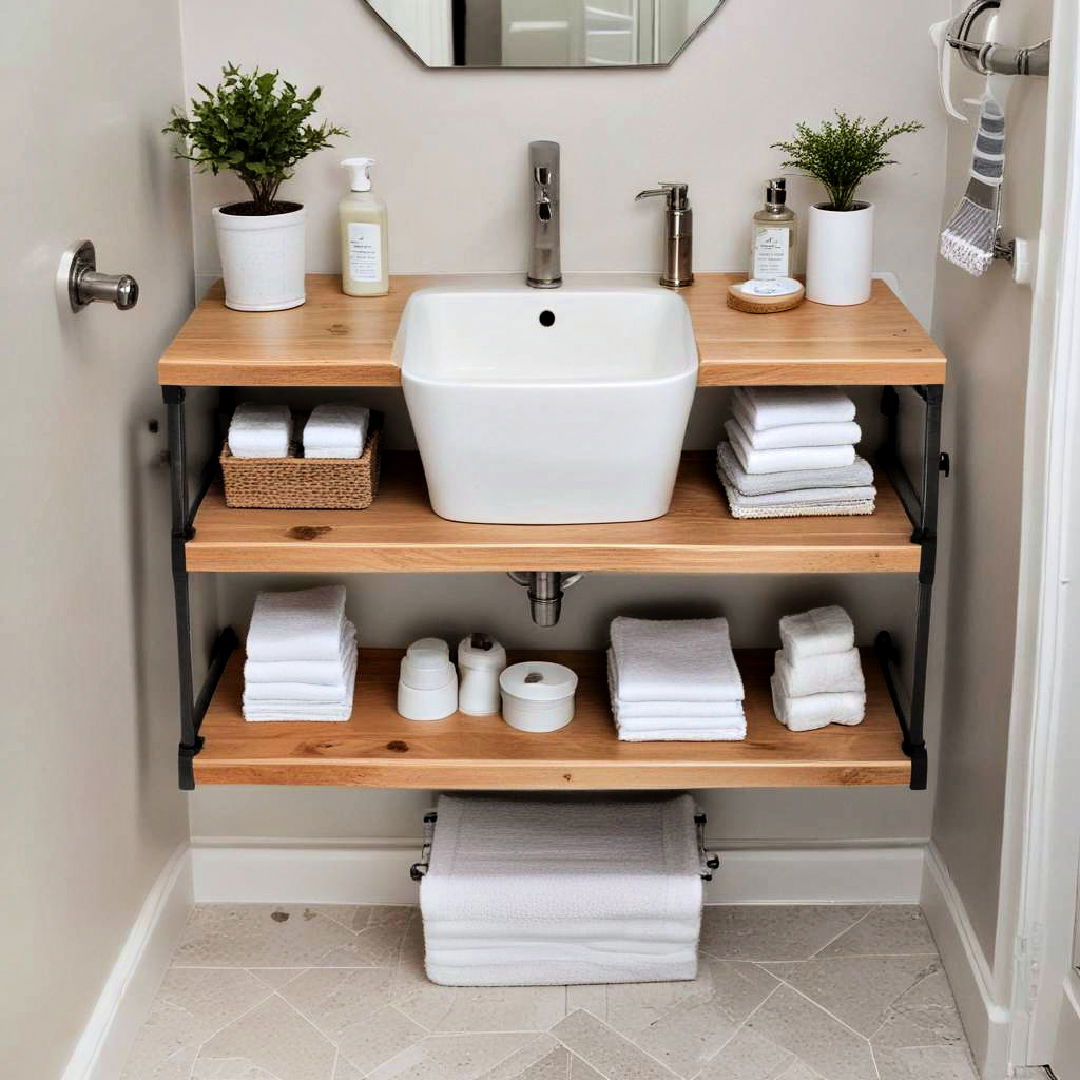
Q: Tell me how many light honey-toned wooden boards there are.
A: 3